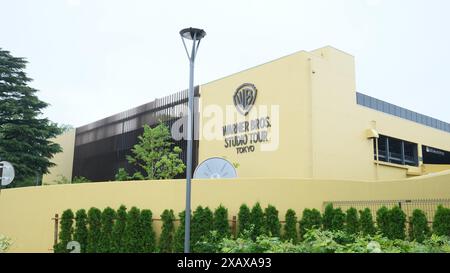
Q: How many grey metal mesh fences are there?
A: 1